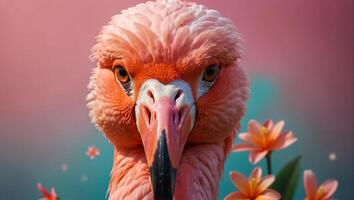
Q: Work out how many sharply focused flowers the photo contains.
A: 3